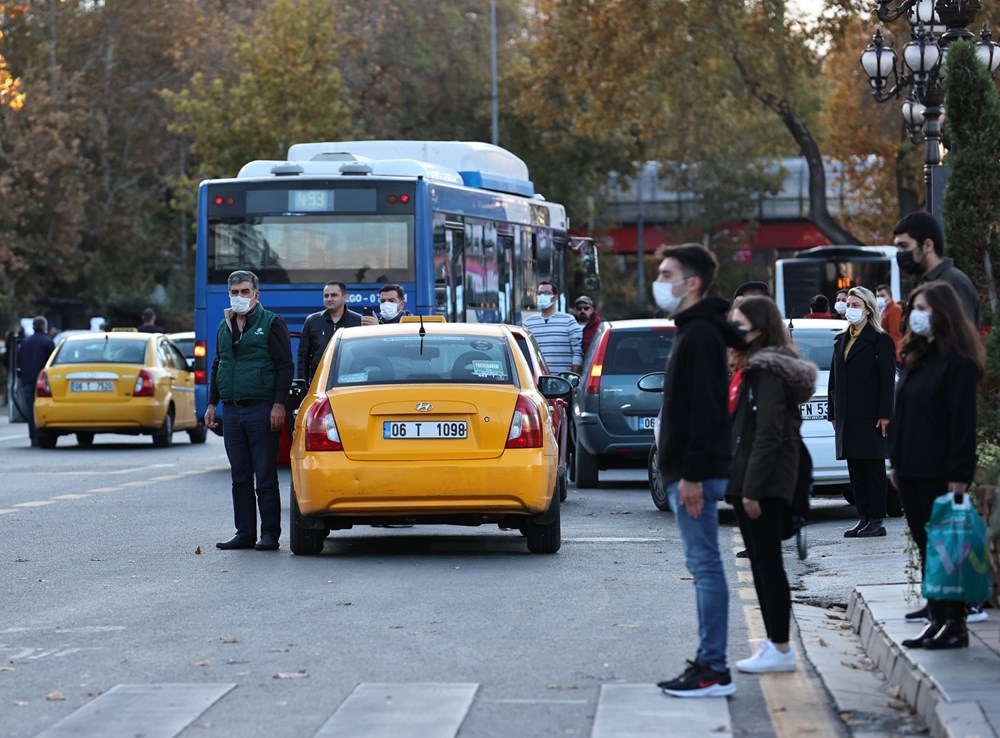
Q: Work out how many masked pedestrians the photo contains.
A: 10